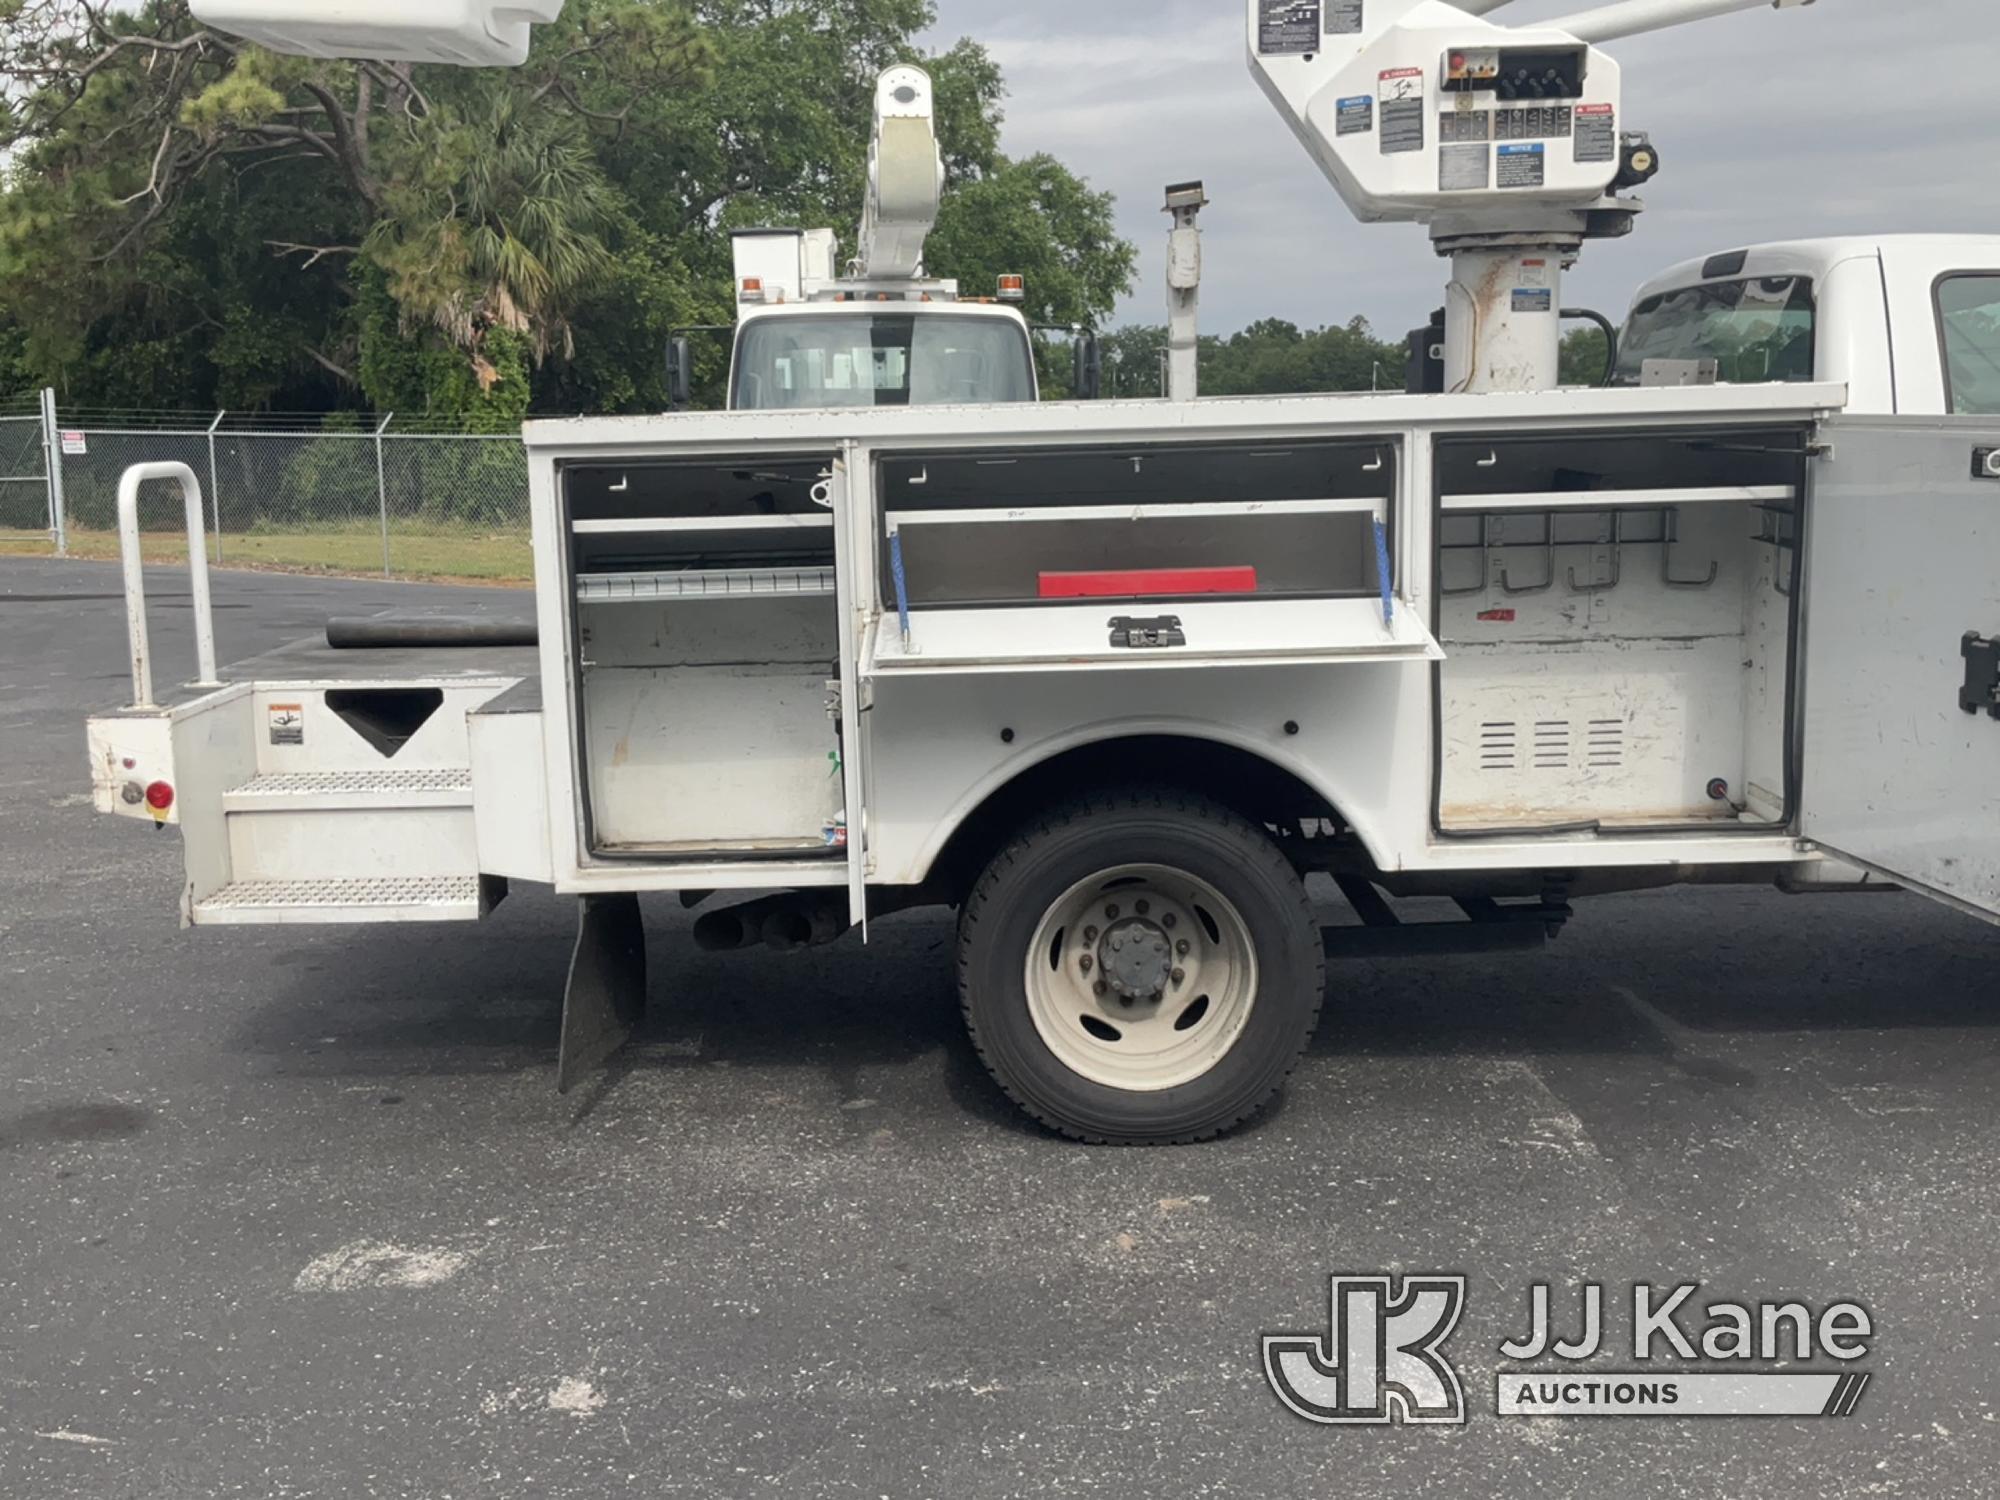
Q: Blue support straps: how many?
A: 2